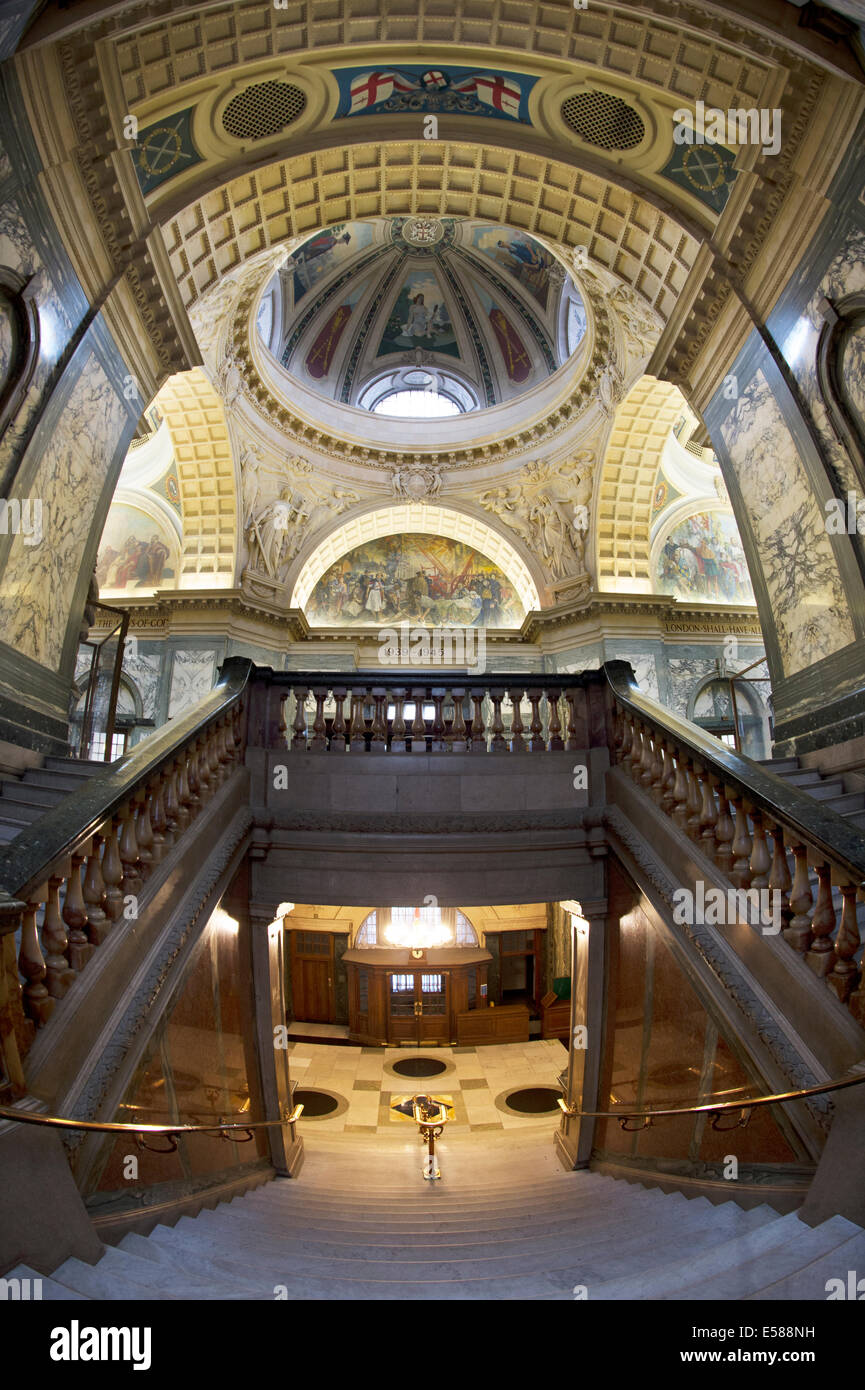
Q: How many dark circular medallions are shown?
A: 3